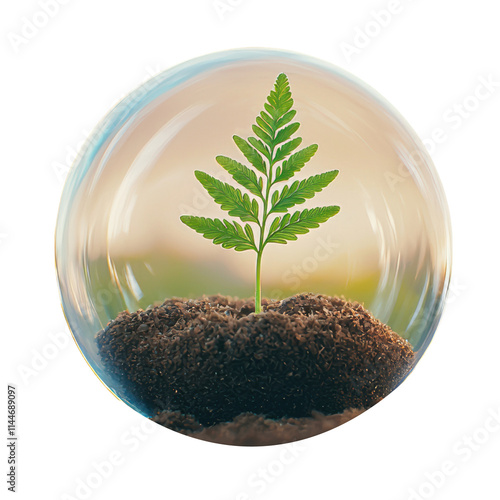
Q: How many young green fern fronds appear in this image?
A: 1